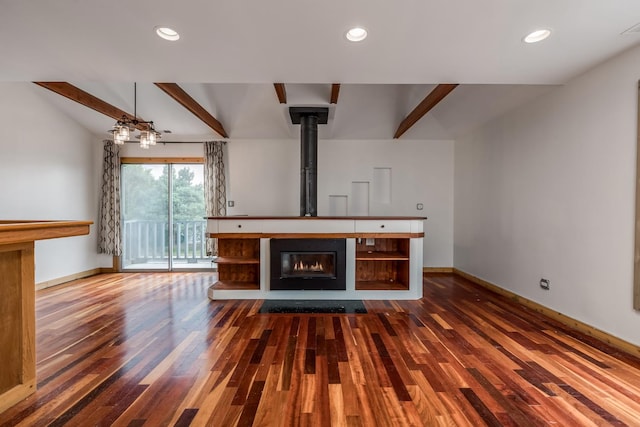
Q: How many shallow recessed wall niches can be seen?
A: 3